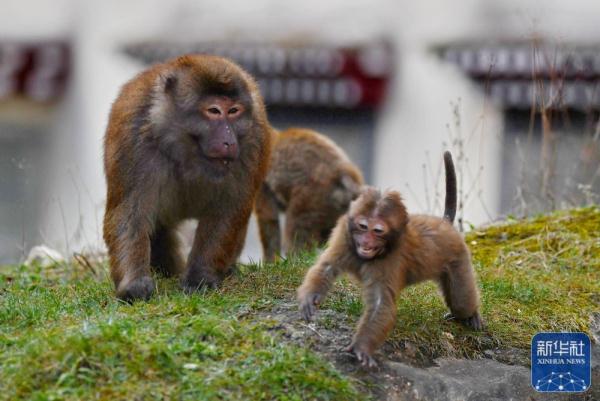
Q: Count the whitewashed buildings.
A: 1